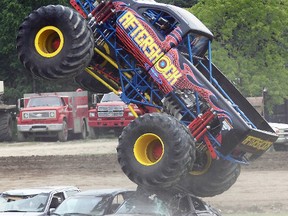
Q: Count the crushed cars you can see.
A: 3